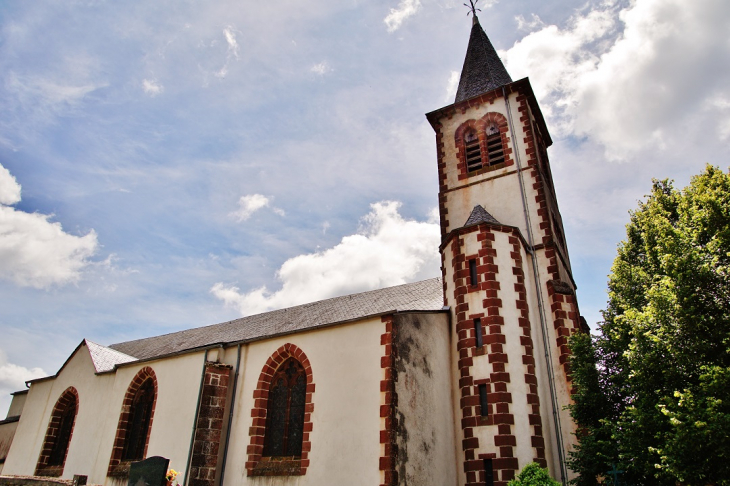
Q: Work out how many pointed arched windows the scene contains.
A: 3